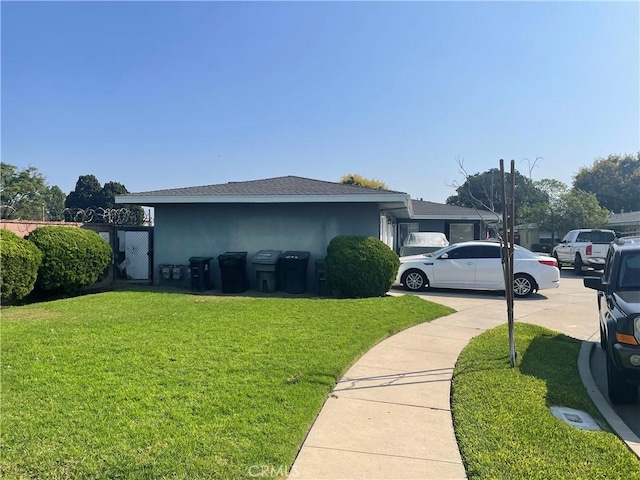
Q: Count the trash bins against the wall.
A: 5